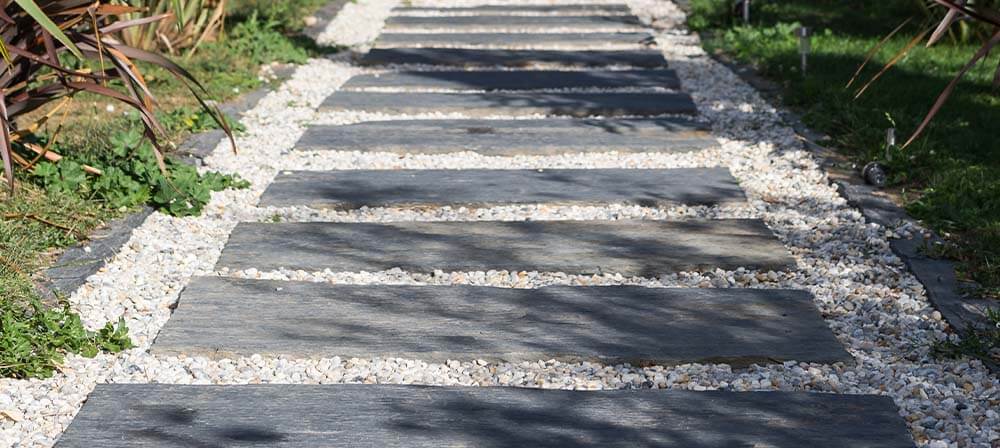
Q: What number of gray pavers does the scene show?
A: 11